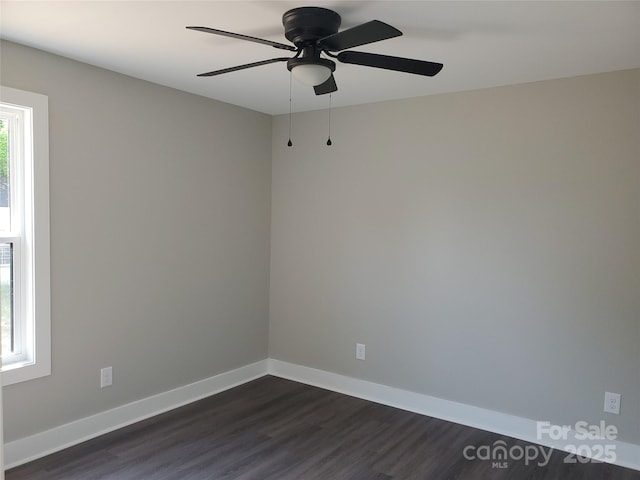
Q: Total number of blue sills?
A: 0